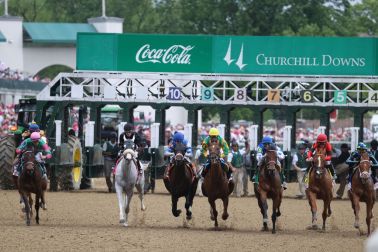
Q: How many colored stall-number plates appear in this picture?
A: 7